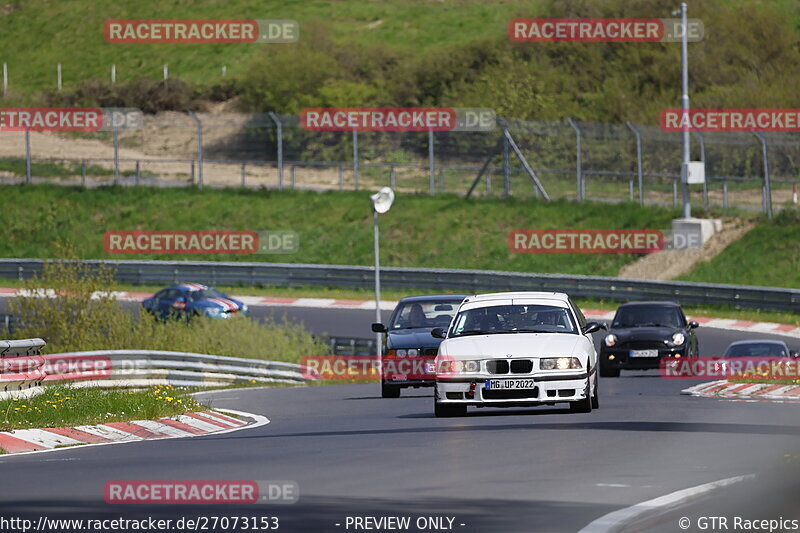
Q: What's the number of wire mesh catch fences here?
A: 1